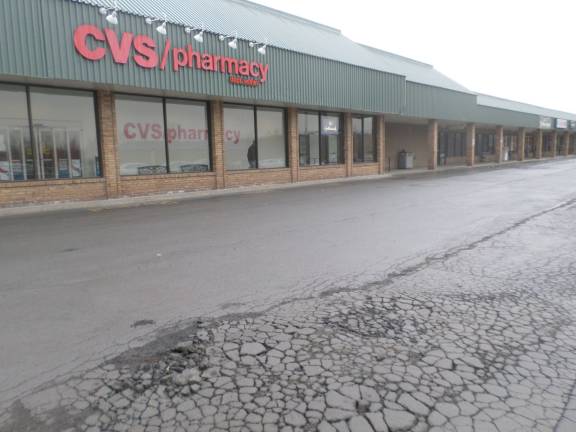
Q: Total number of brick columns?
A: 12